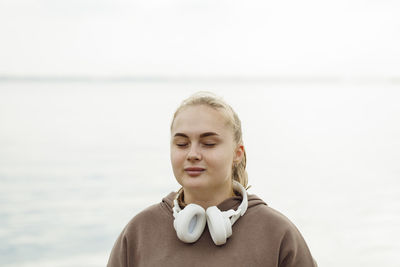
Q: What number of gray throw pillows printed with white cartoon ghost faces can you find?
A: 0